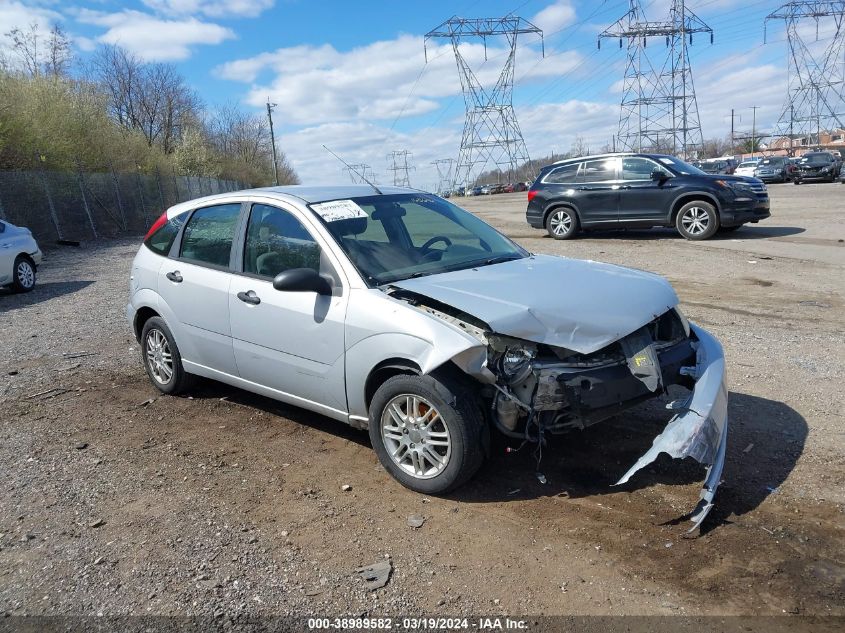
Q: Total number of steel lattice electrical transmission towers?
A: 6